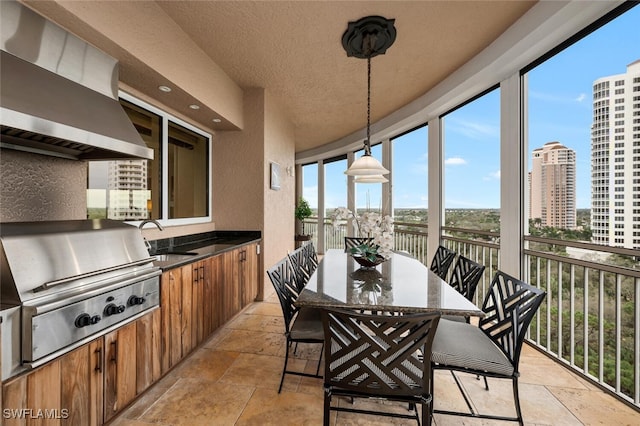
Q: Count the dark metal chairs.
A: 8